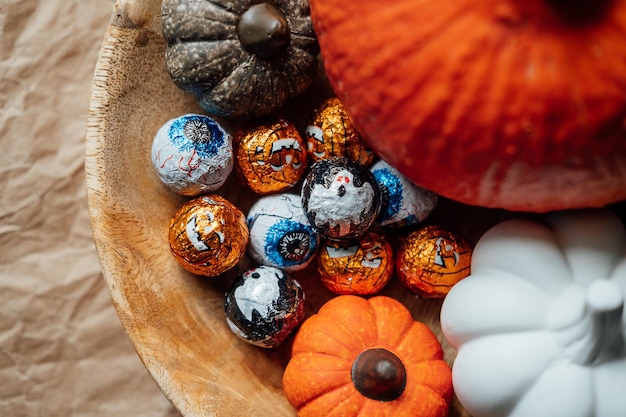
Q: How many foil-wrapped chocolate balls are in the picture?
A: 10